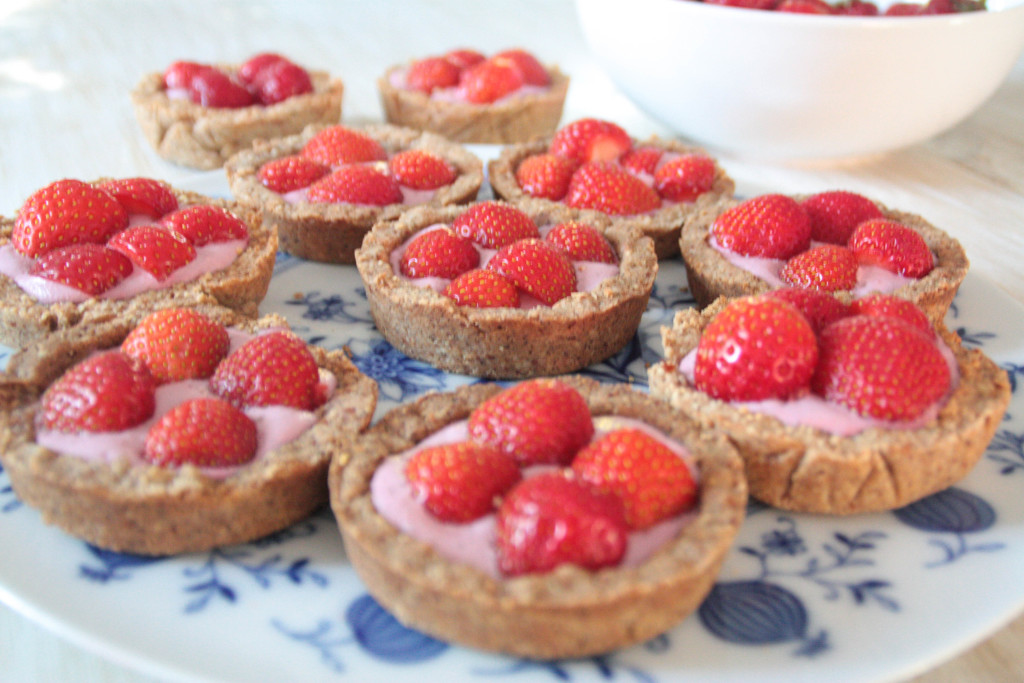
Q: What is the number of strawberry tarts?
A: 10